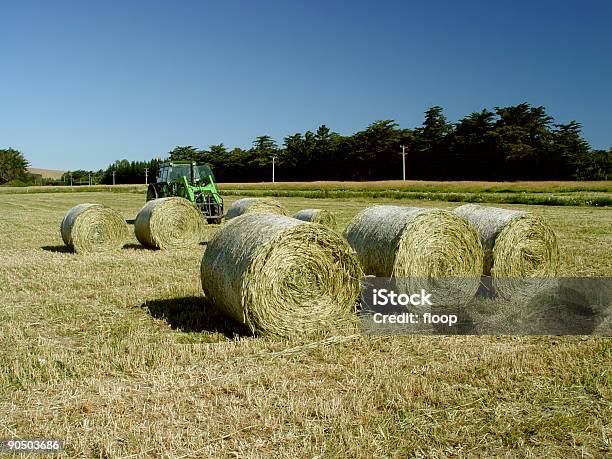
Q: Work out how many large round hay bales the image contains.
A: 7